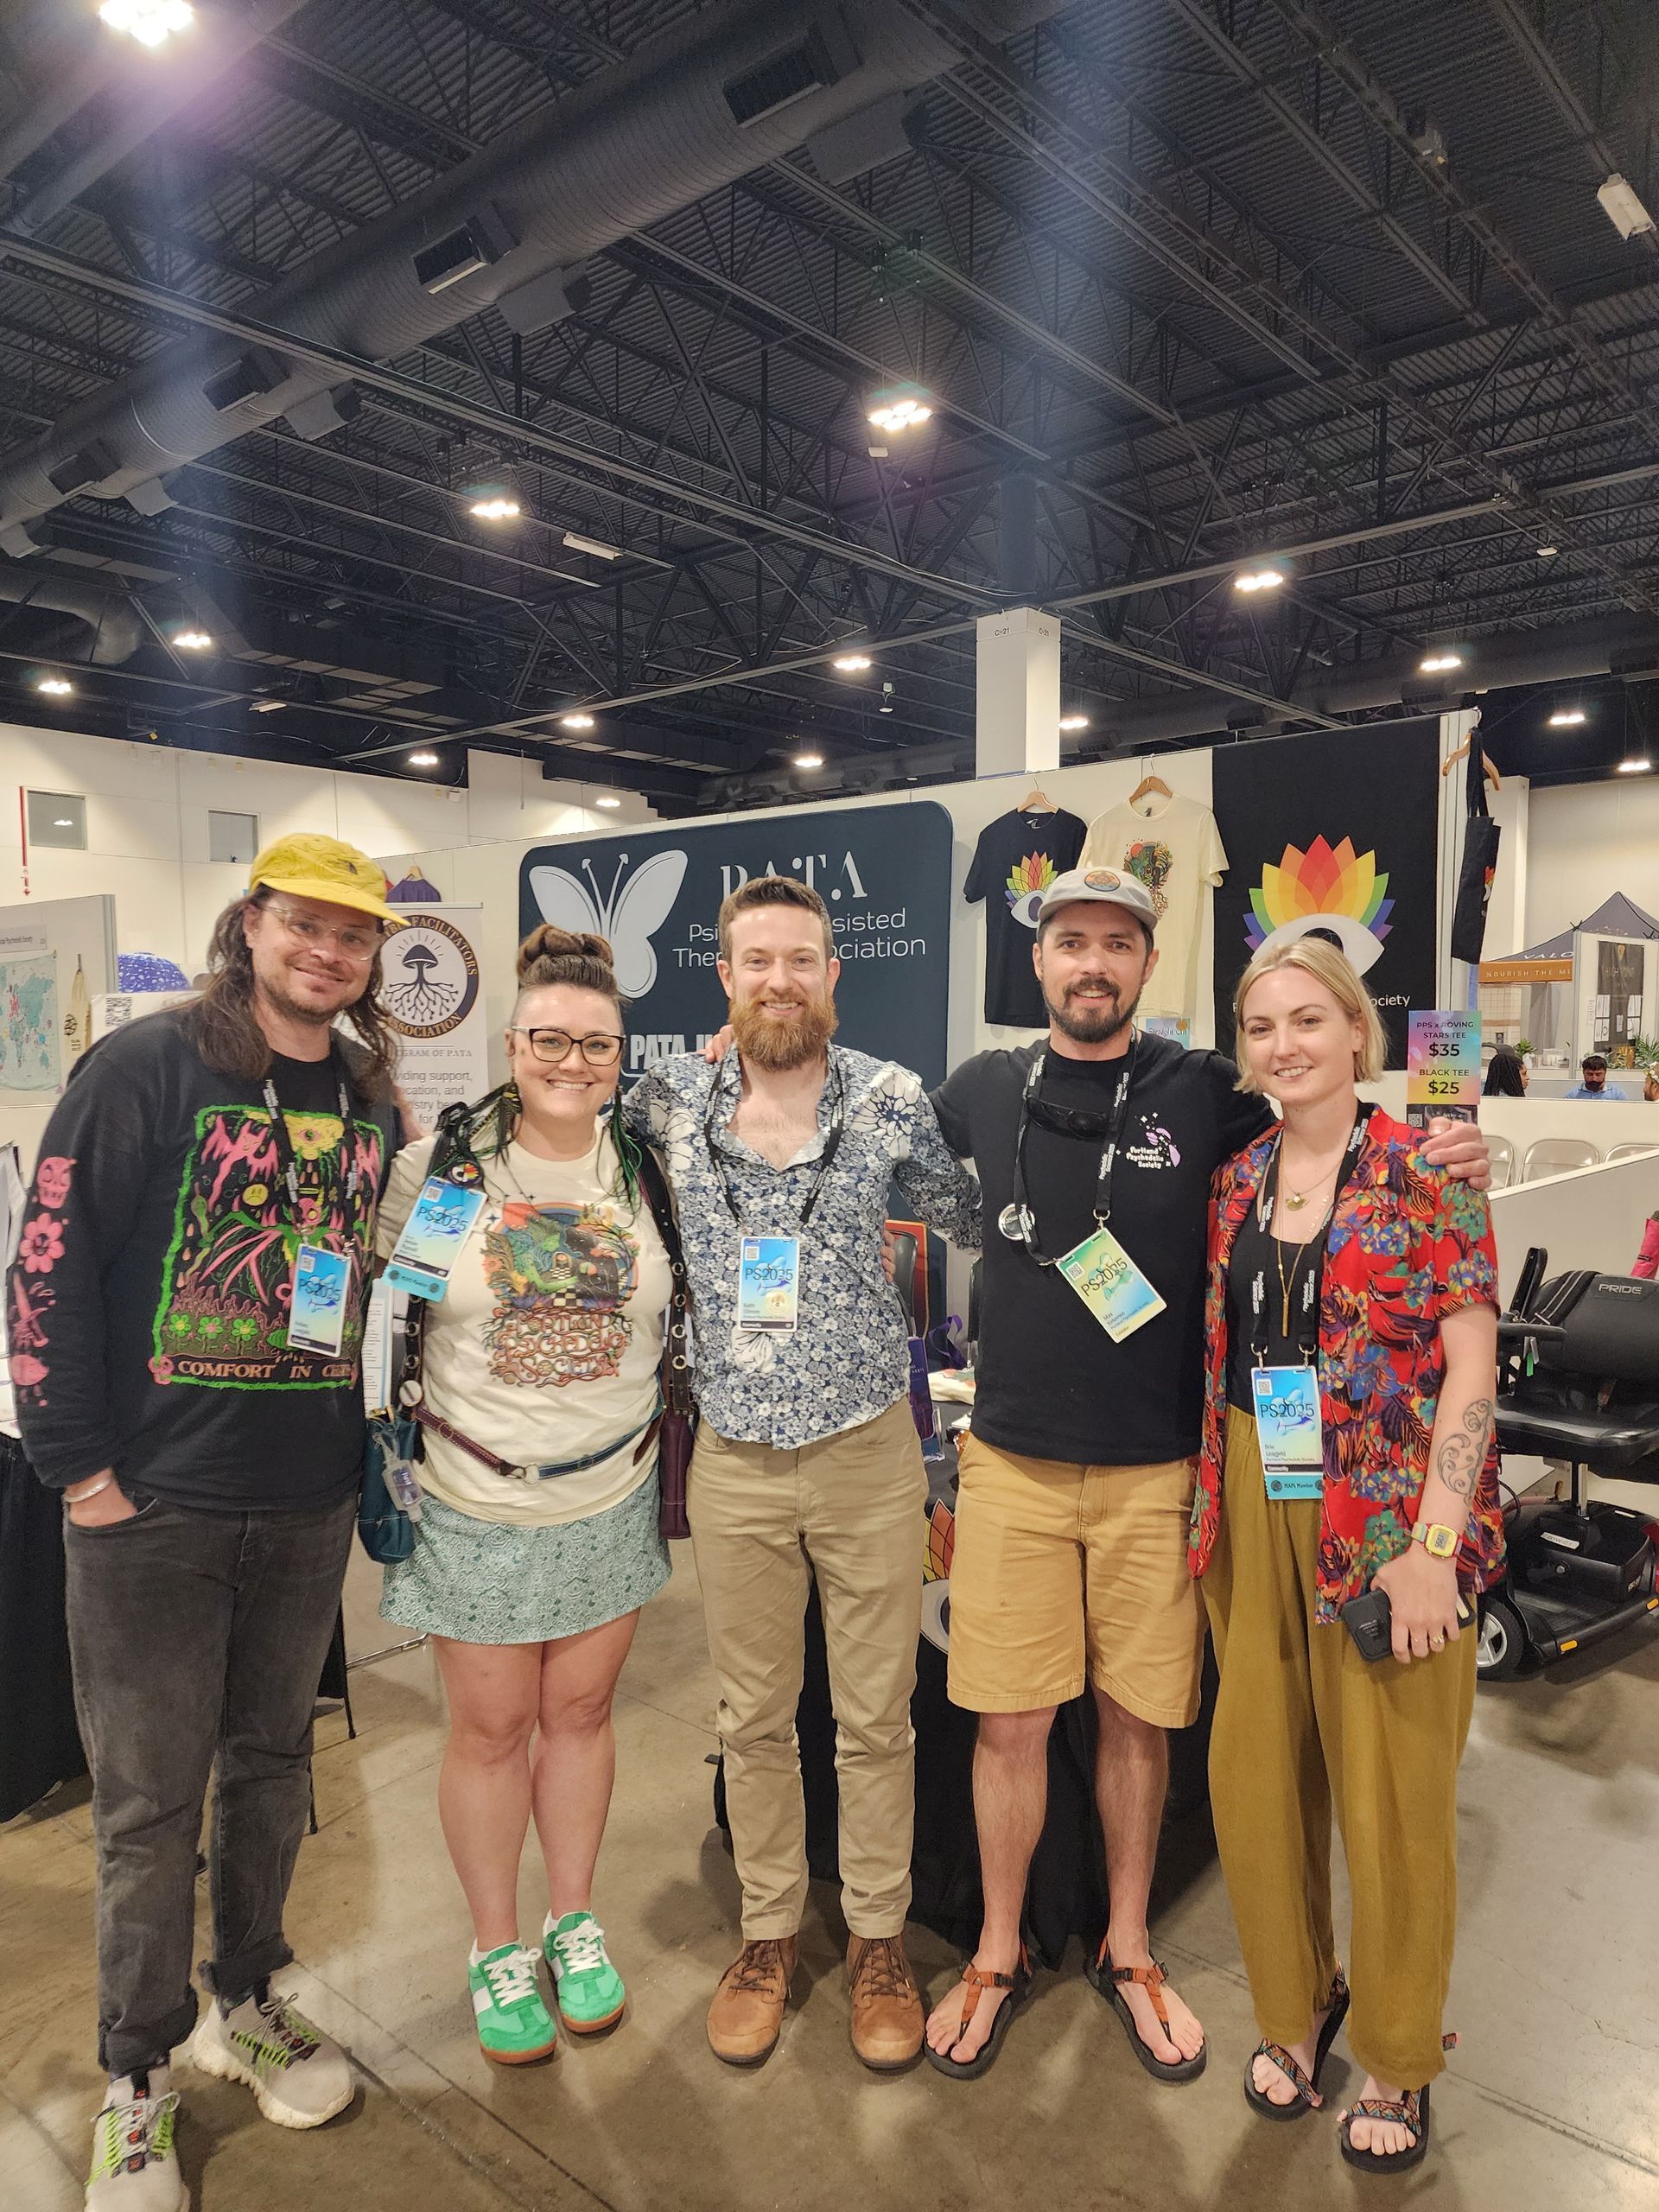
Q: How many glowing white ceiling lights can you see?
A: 15